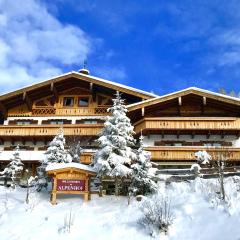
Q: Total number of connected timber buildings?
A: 2